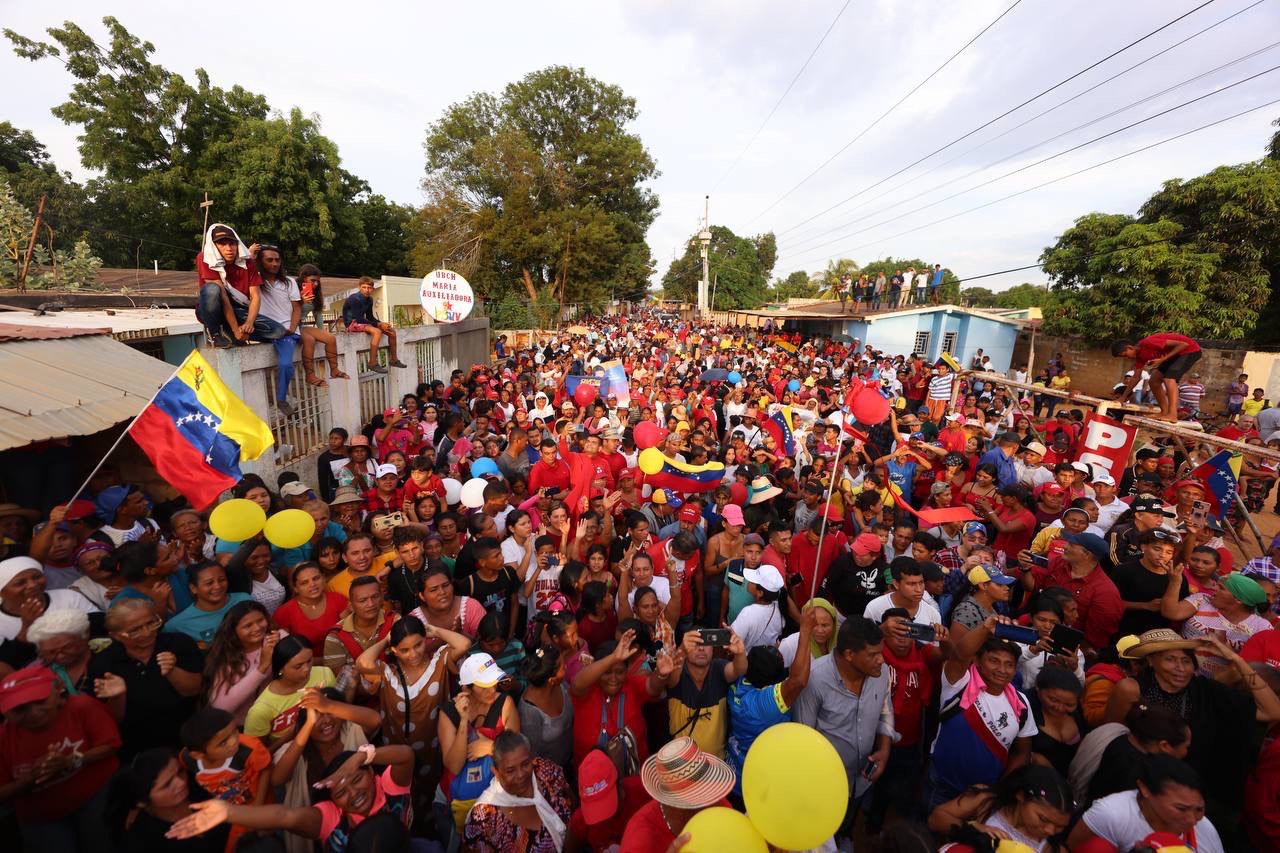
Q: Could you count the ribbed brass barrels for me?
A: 0